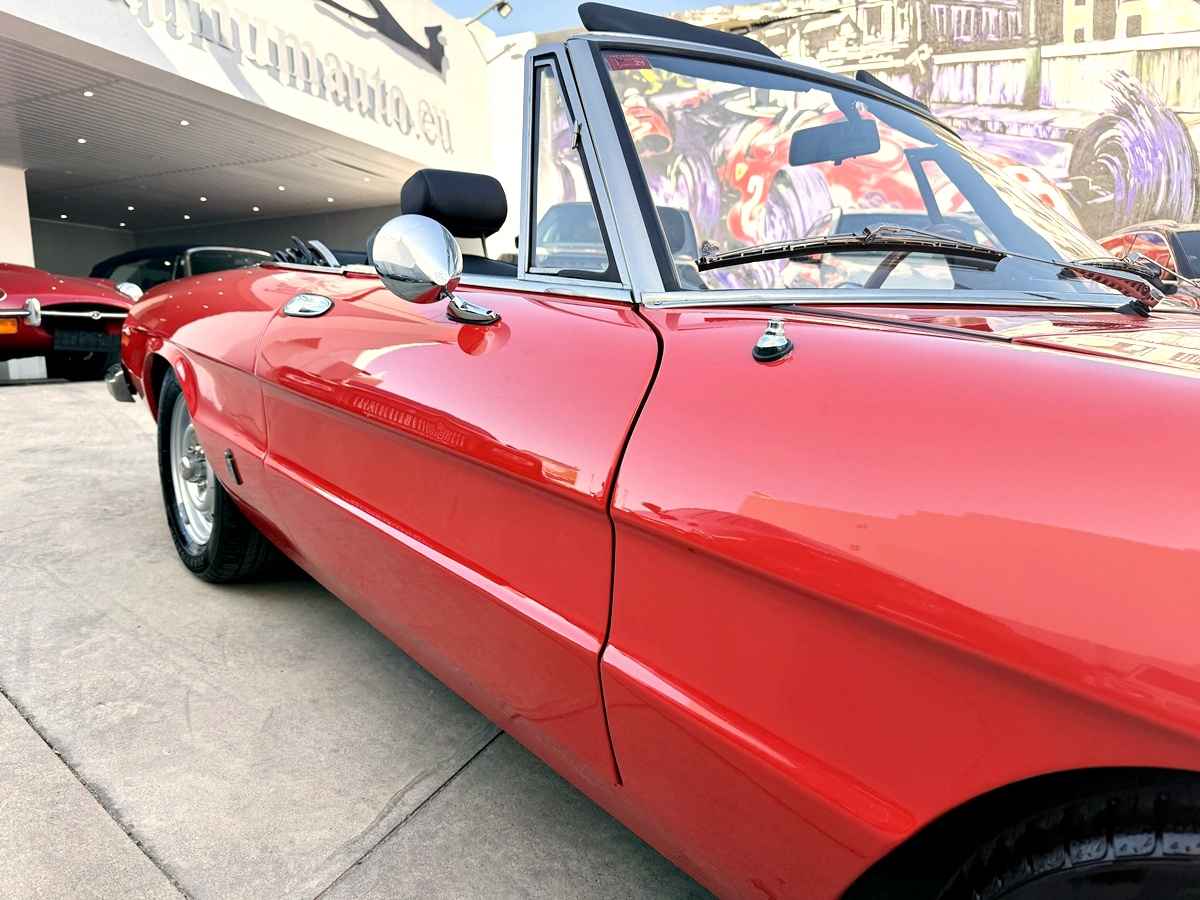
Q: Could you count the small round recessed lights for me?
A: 12